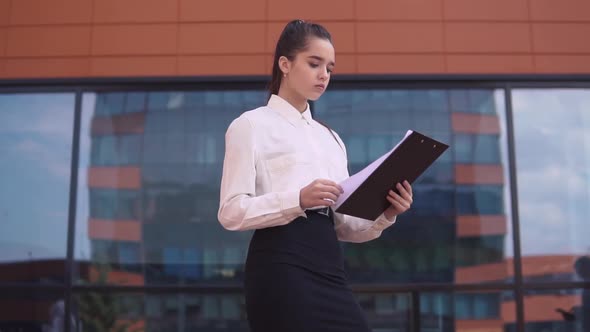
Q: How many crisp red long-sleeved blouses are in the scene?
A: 0